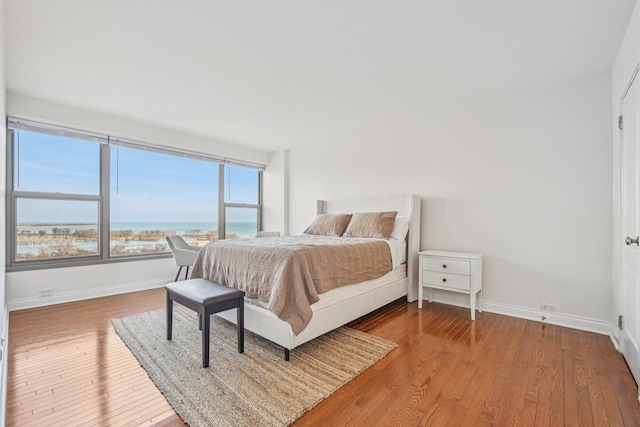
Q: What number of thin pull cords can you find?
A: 3